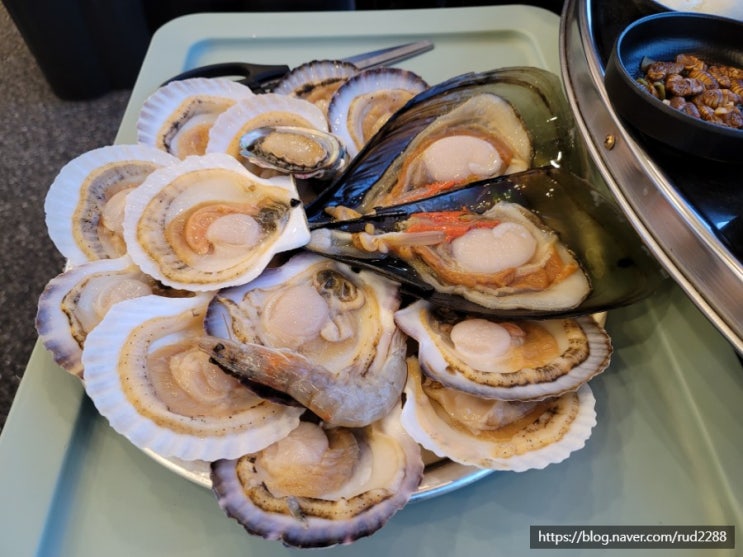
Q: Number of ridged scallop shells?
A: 12